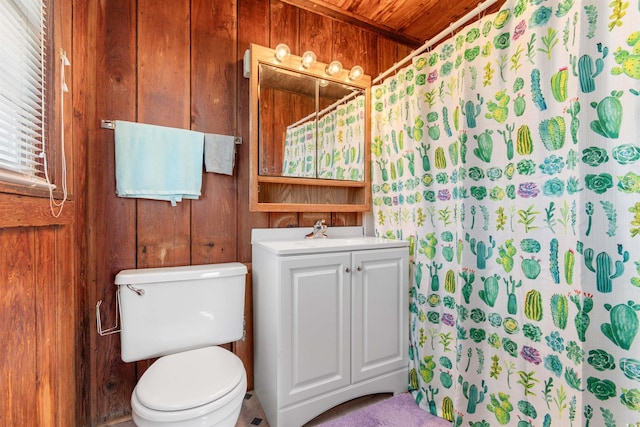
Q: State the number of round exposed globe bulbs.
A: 4